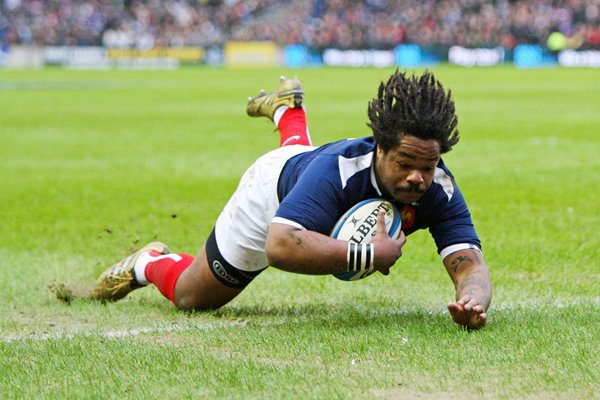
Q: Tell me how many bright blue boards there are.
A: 3